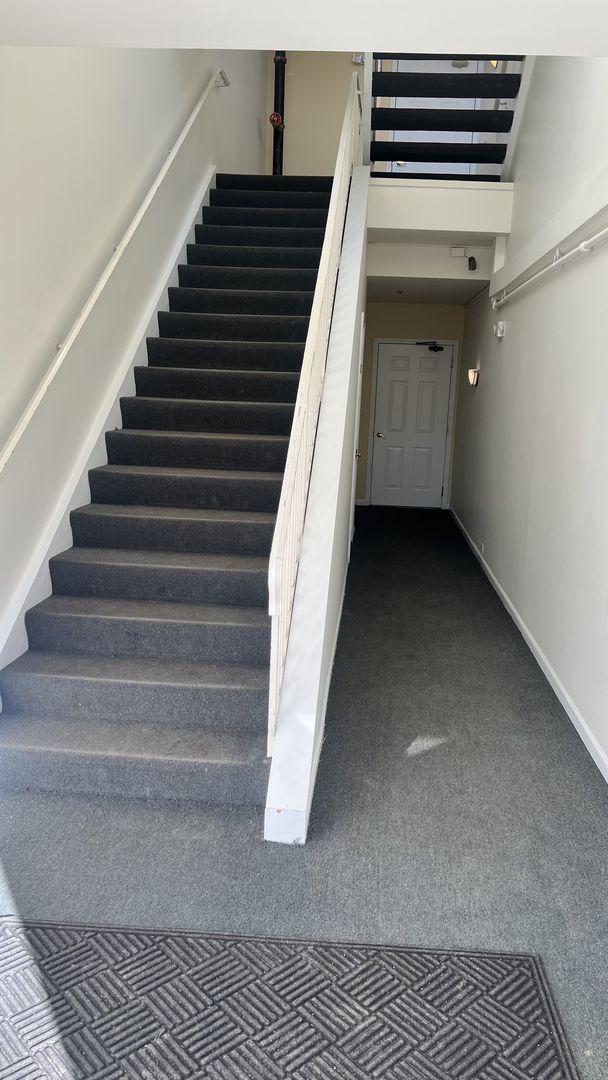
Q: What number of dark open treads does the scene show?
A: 5